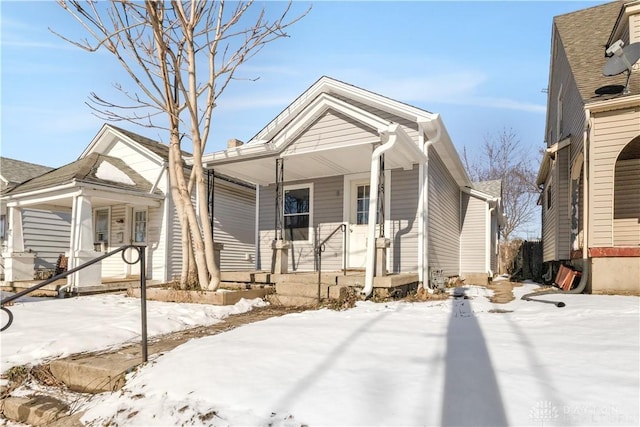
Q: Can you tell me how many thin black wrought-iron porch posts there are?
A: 3